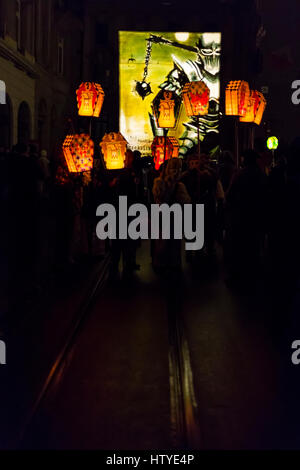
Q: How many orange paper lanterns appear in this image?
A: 8